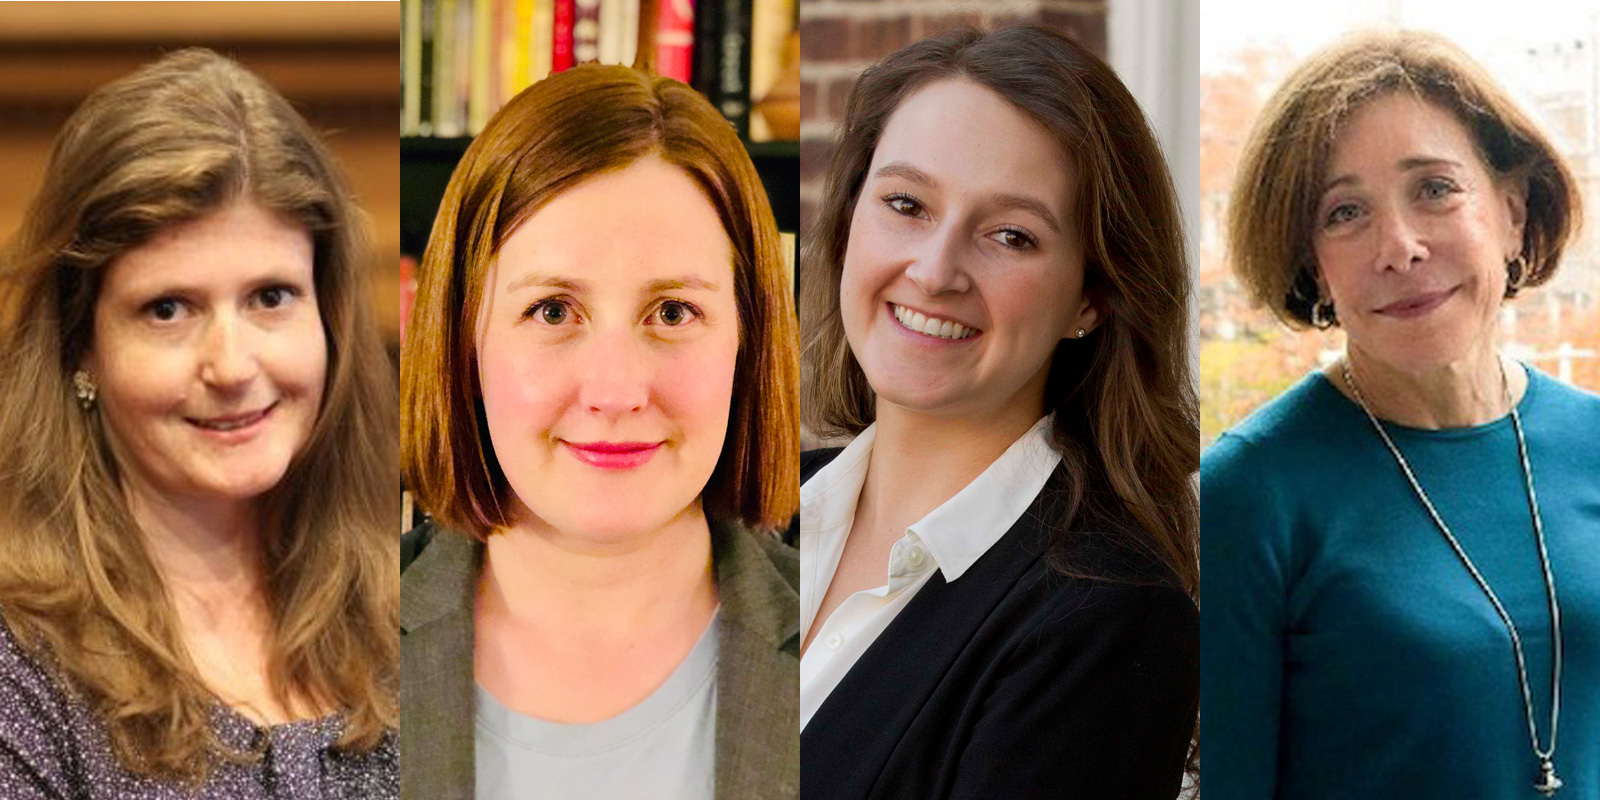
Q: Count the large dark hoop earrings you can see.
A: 2